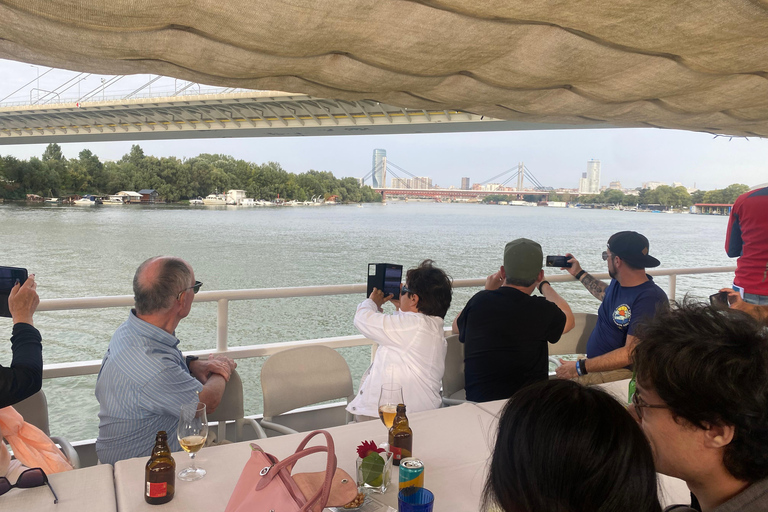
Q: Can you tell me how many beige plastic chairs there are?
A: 5